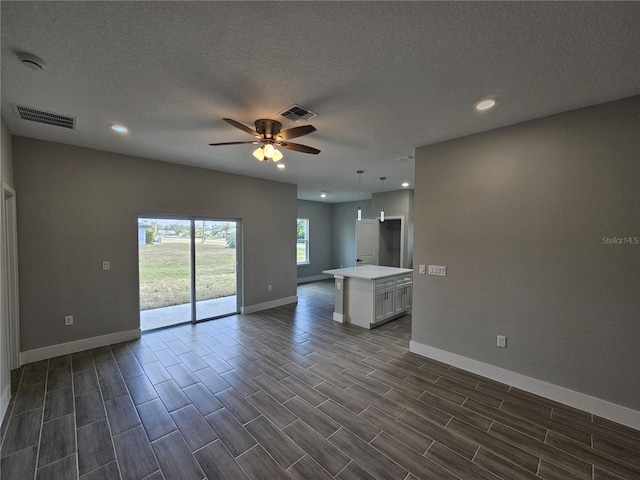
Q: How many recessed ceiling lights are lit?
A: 5